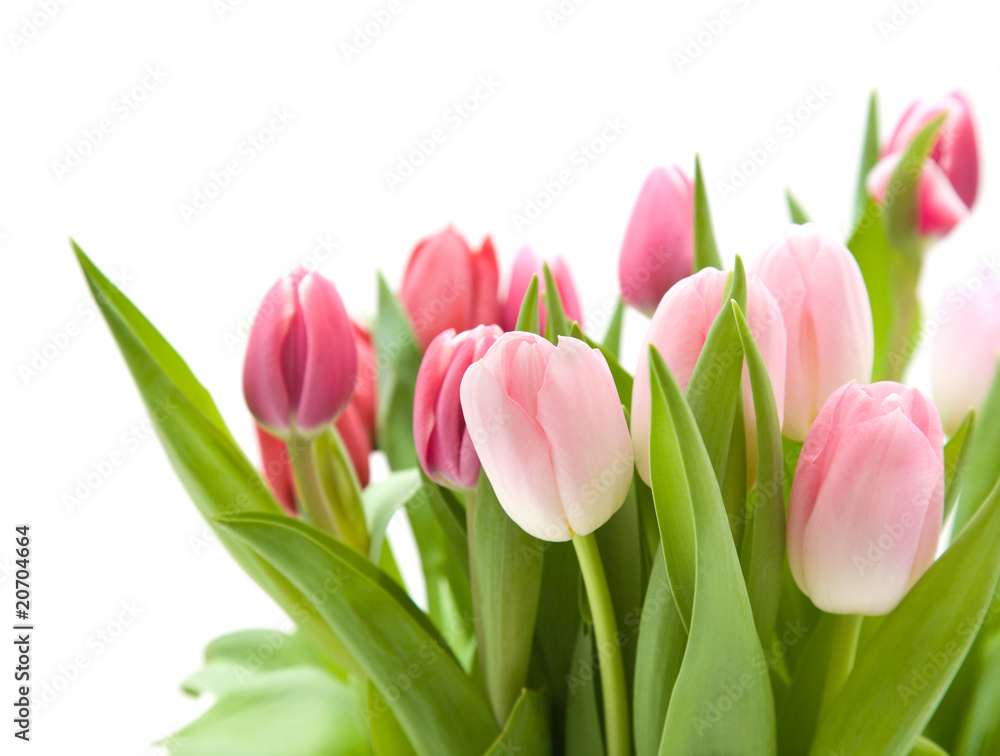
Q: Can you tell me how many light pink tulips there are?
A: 5